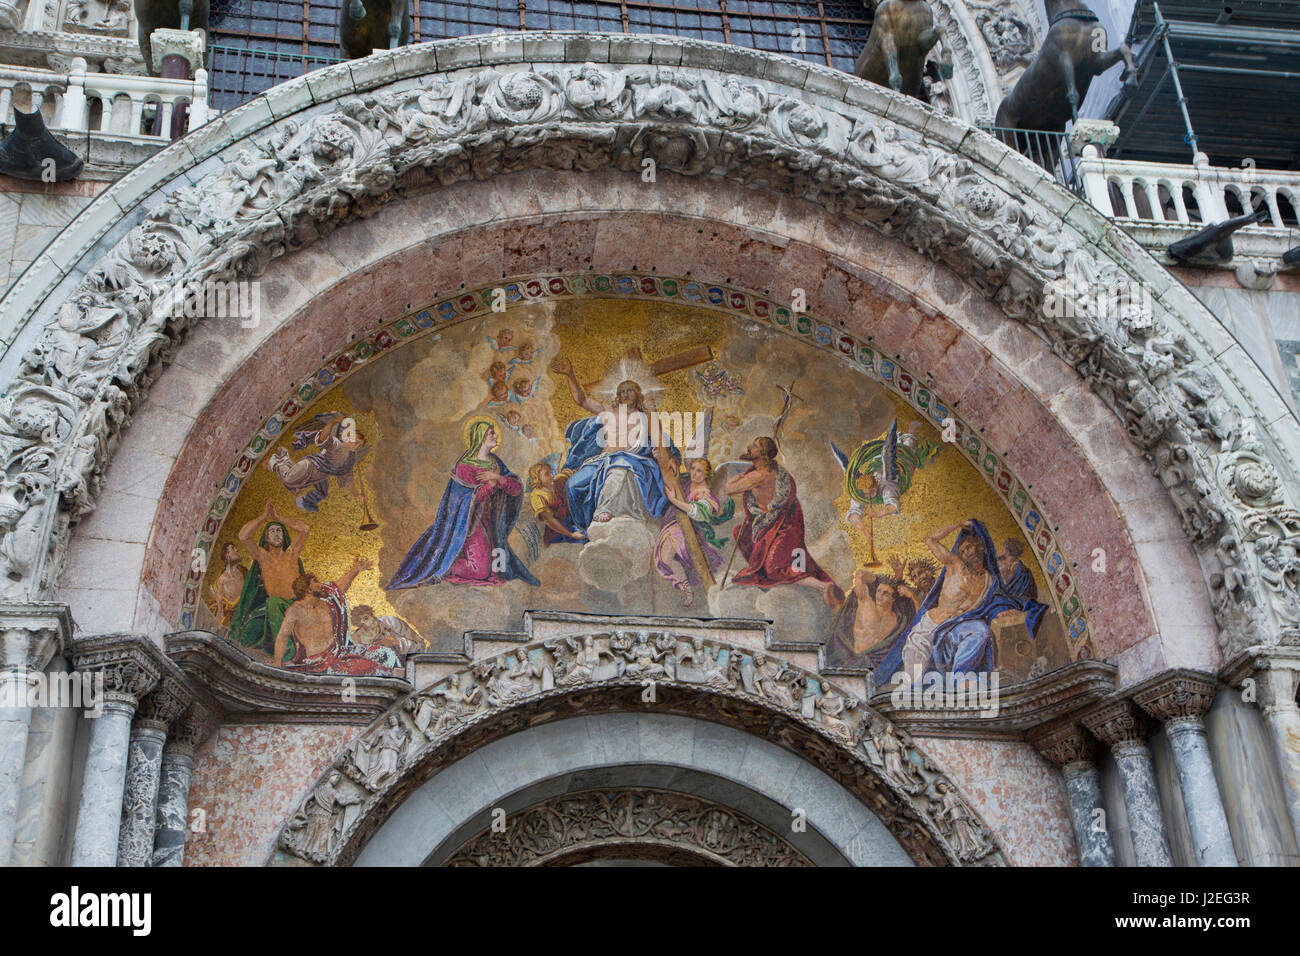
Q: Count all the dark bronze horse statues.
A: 4